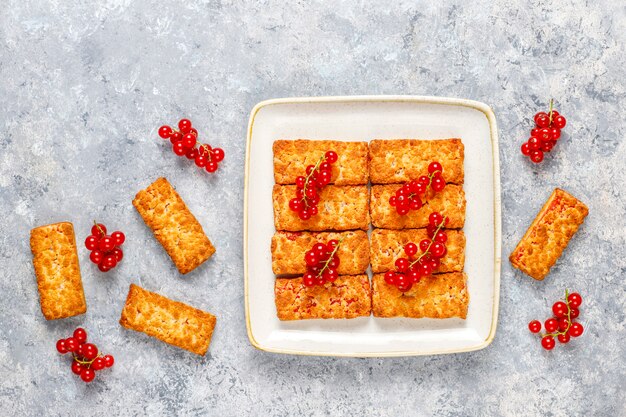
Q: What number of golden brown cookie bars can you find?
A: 12